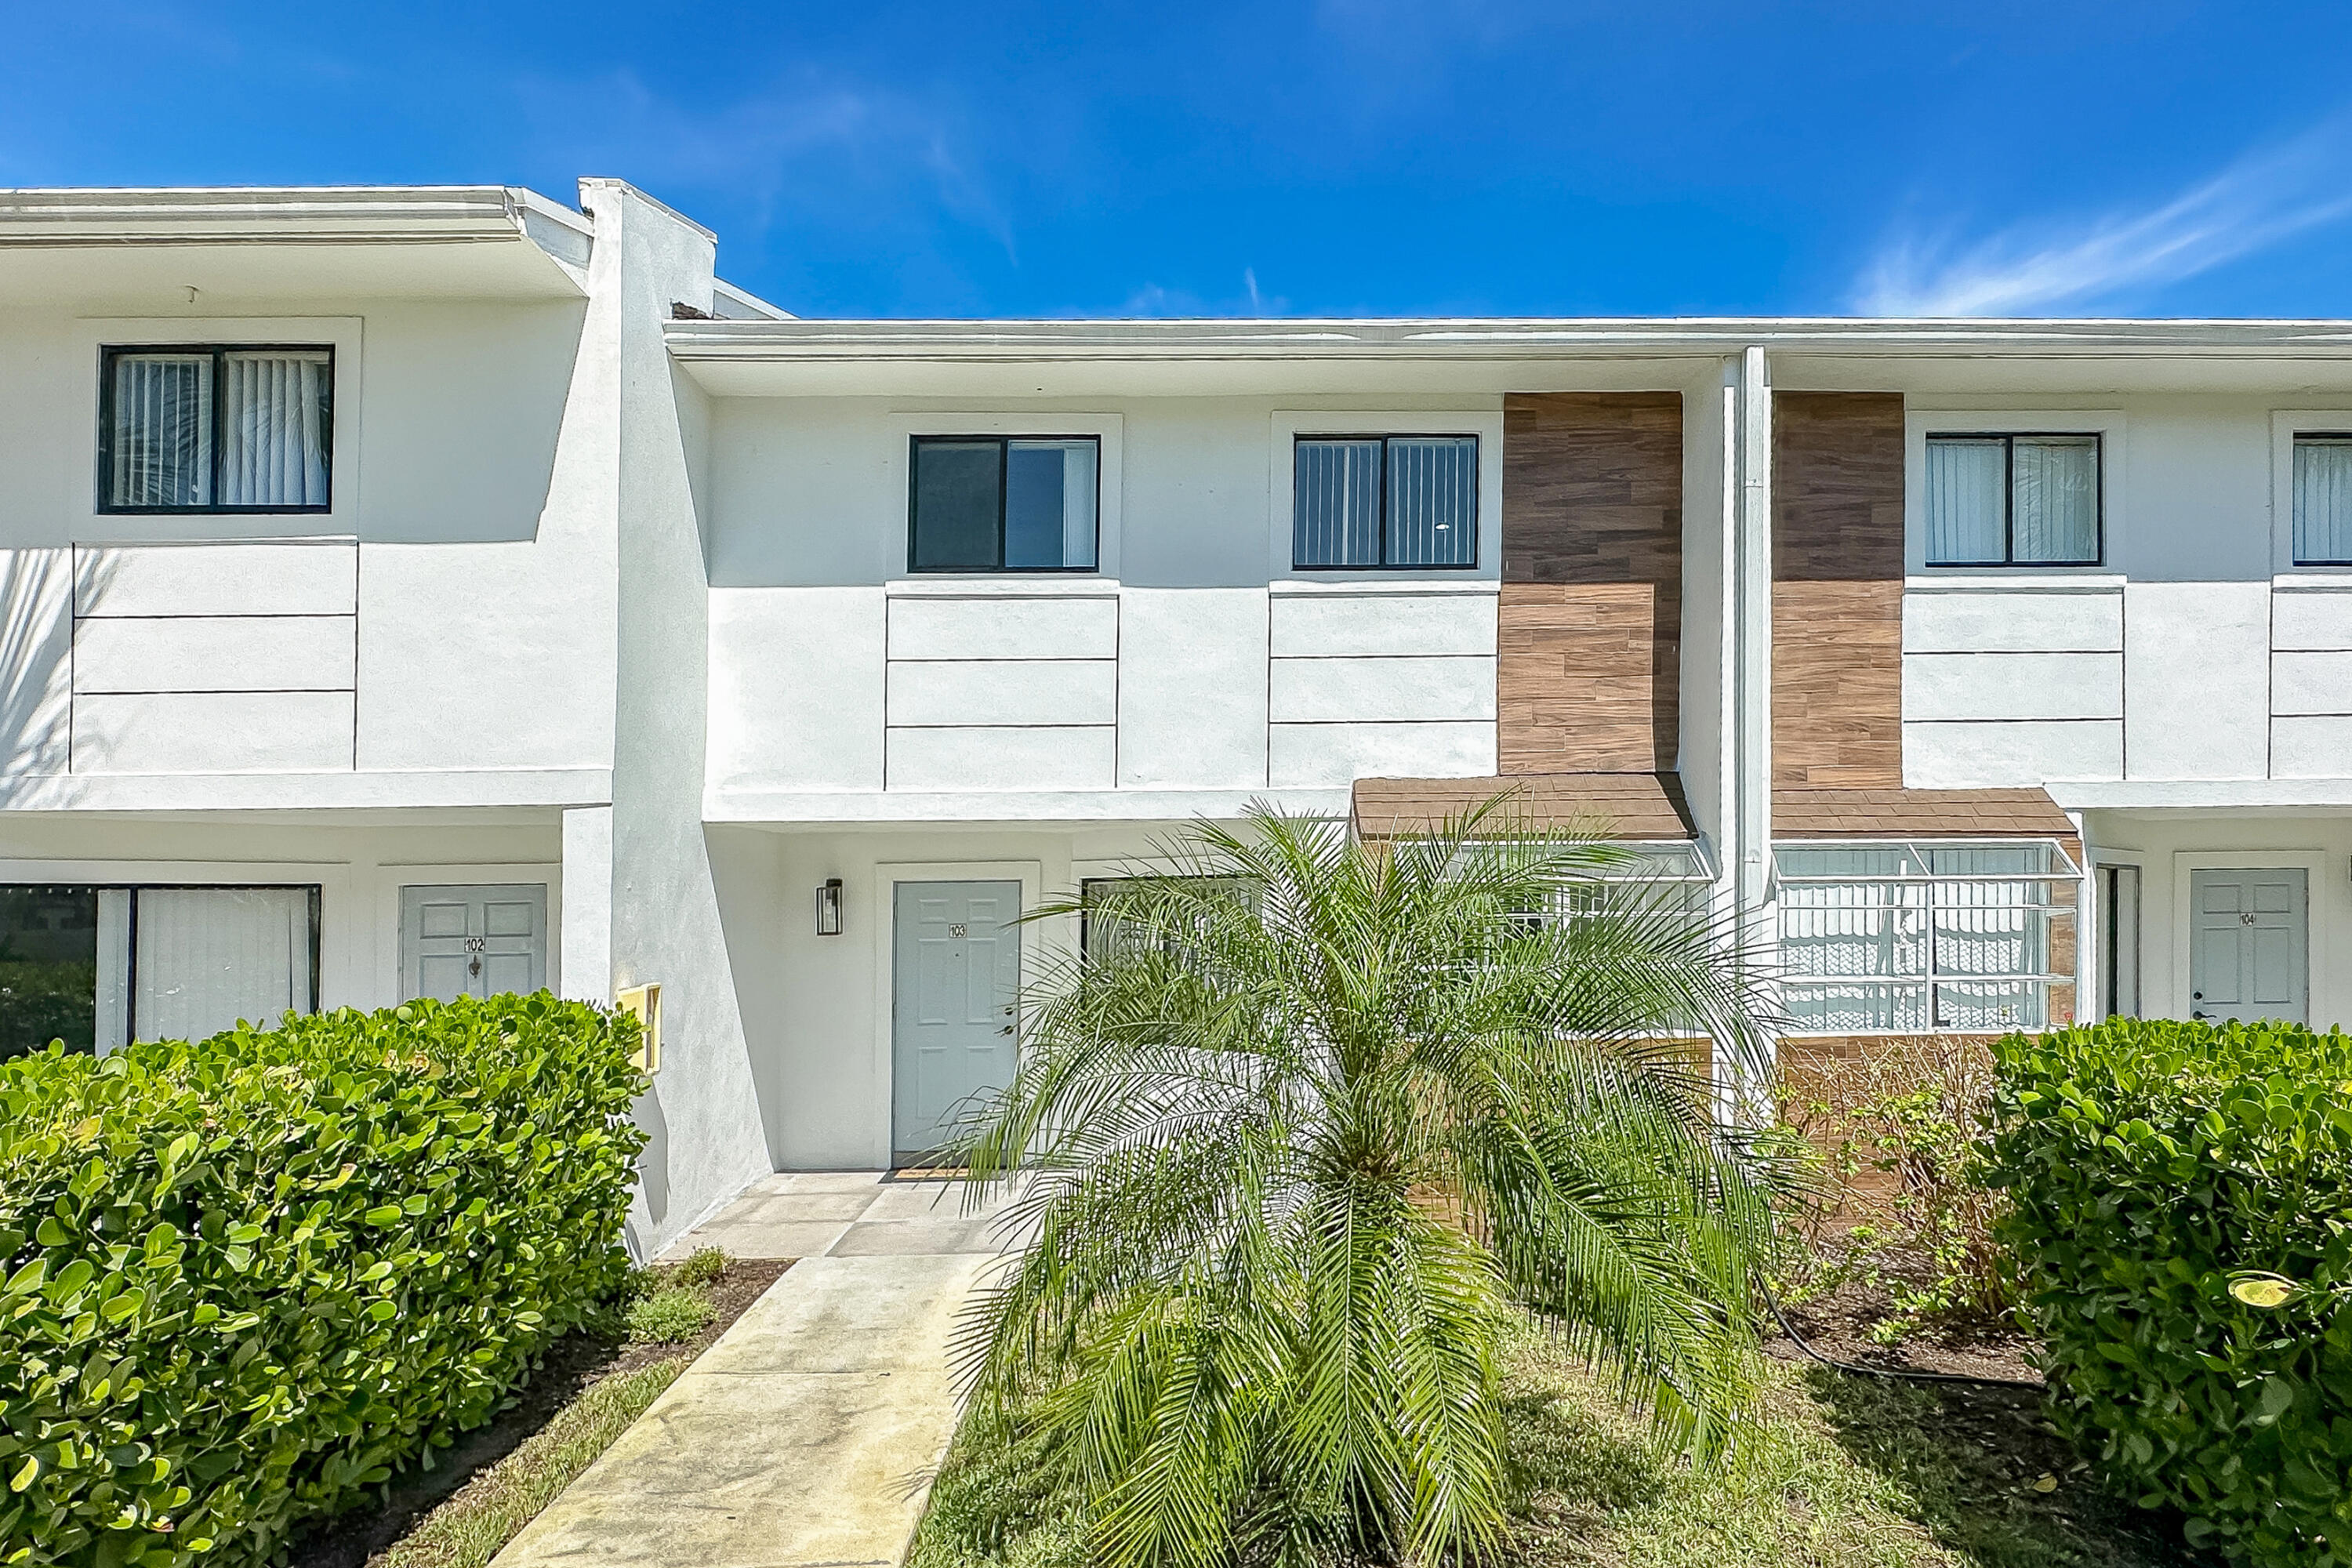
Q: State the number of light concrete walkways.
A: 1